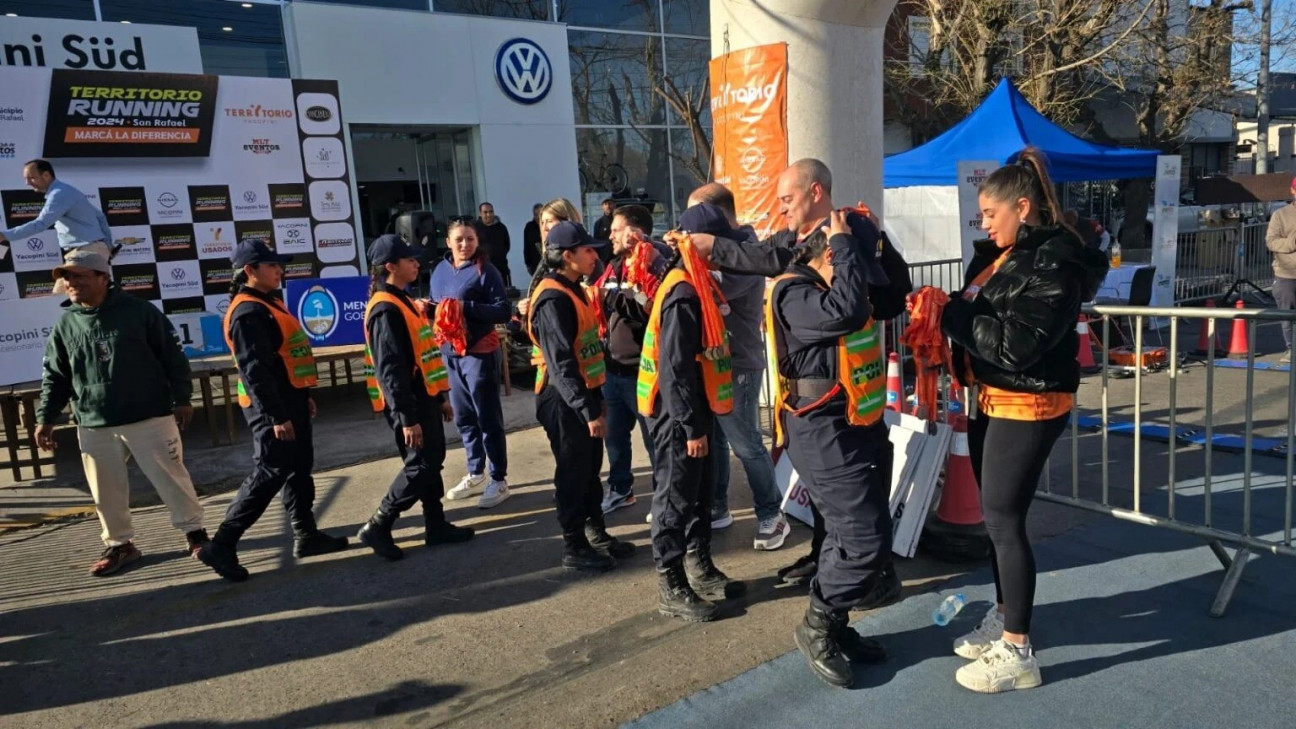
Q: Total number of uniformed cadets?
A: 5